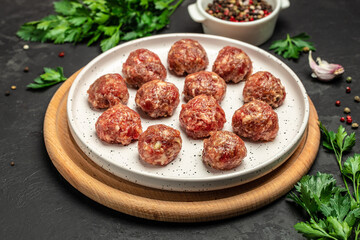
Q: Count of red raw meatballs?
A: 12